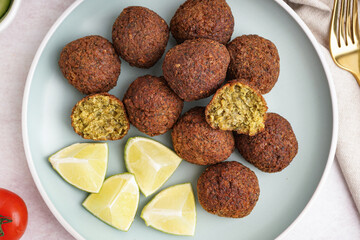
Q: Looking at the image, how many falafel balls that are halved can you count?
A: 2